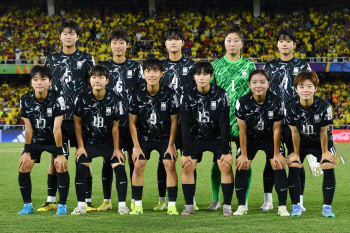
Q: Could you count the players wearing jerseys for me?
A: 11